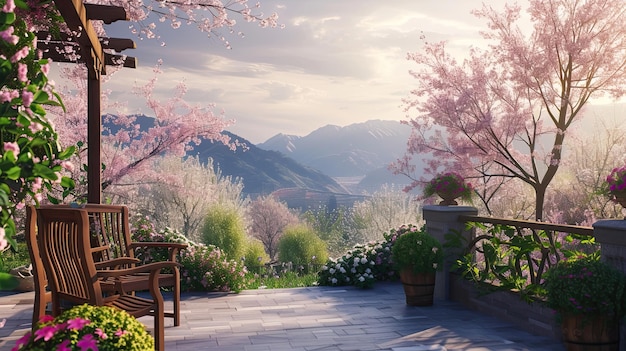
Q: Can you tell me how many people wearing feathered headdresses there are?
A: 0